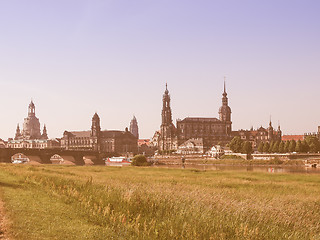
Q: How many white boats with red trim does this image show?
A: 1